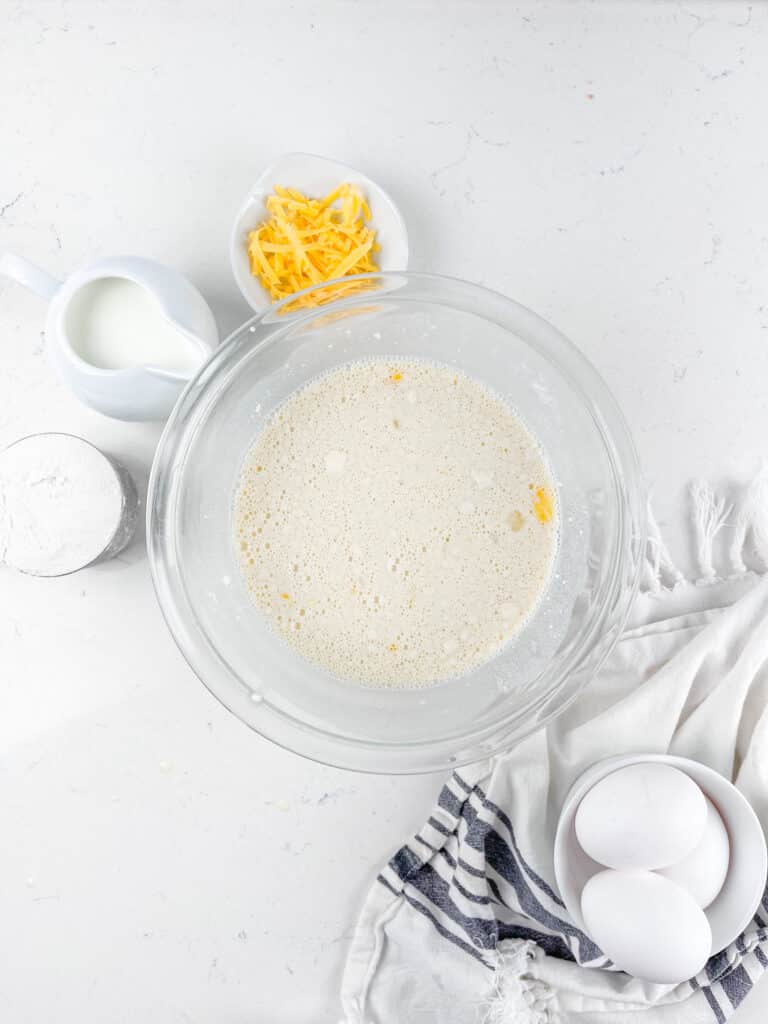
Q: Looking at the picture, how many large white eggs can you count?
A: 3